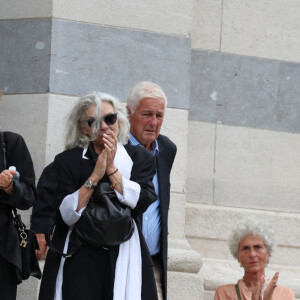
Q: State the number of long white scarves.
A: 1